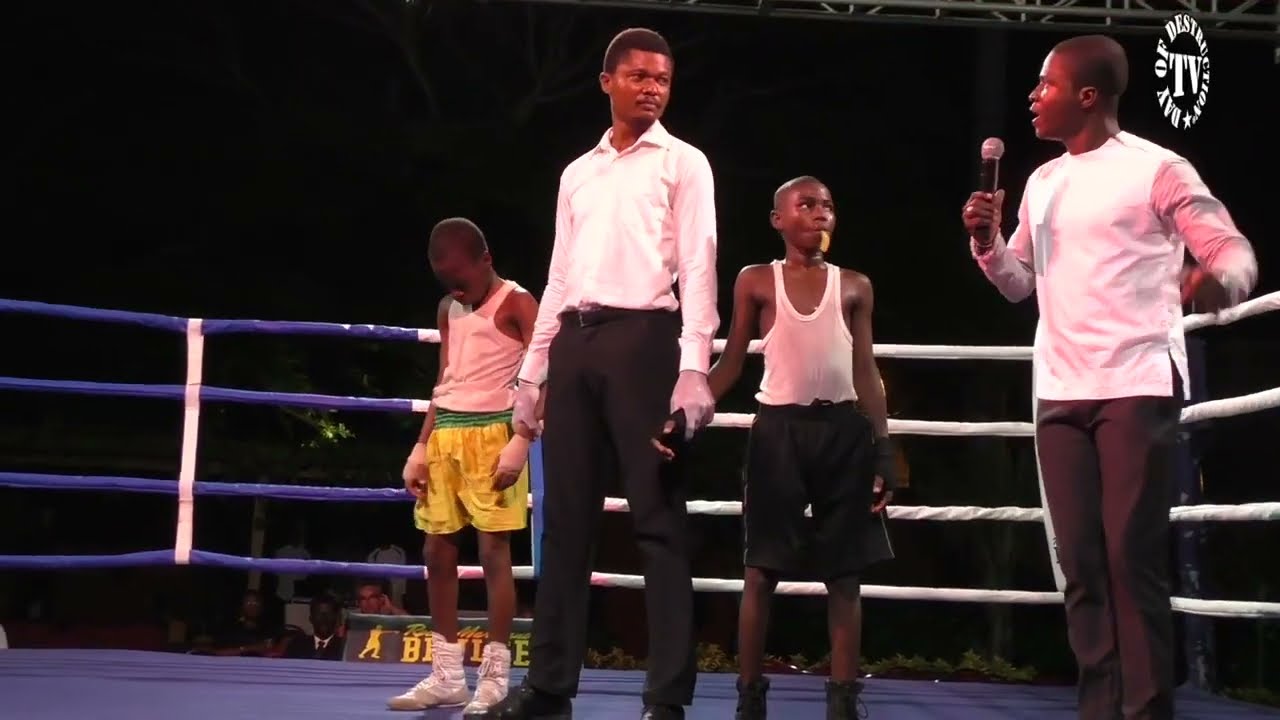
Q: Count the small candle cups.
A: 0